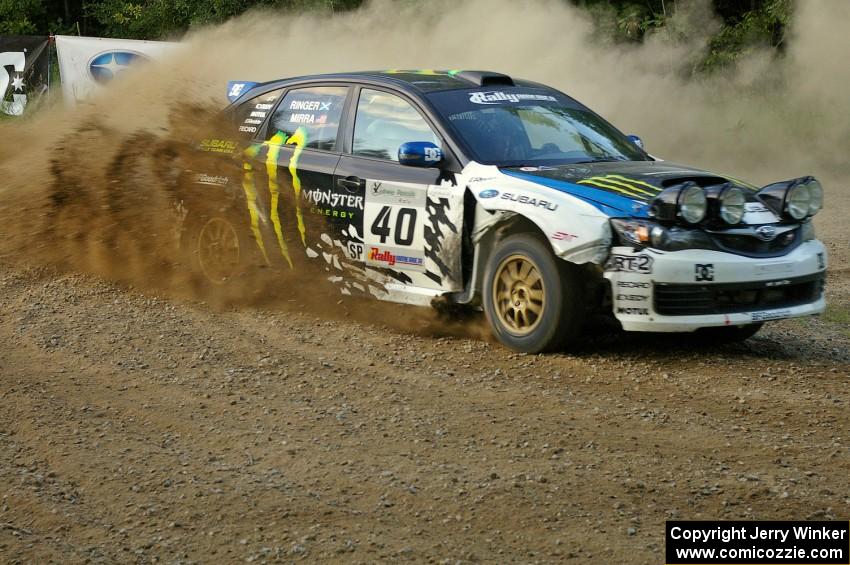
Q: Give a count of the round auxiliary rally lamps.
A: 4